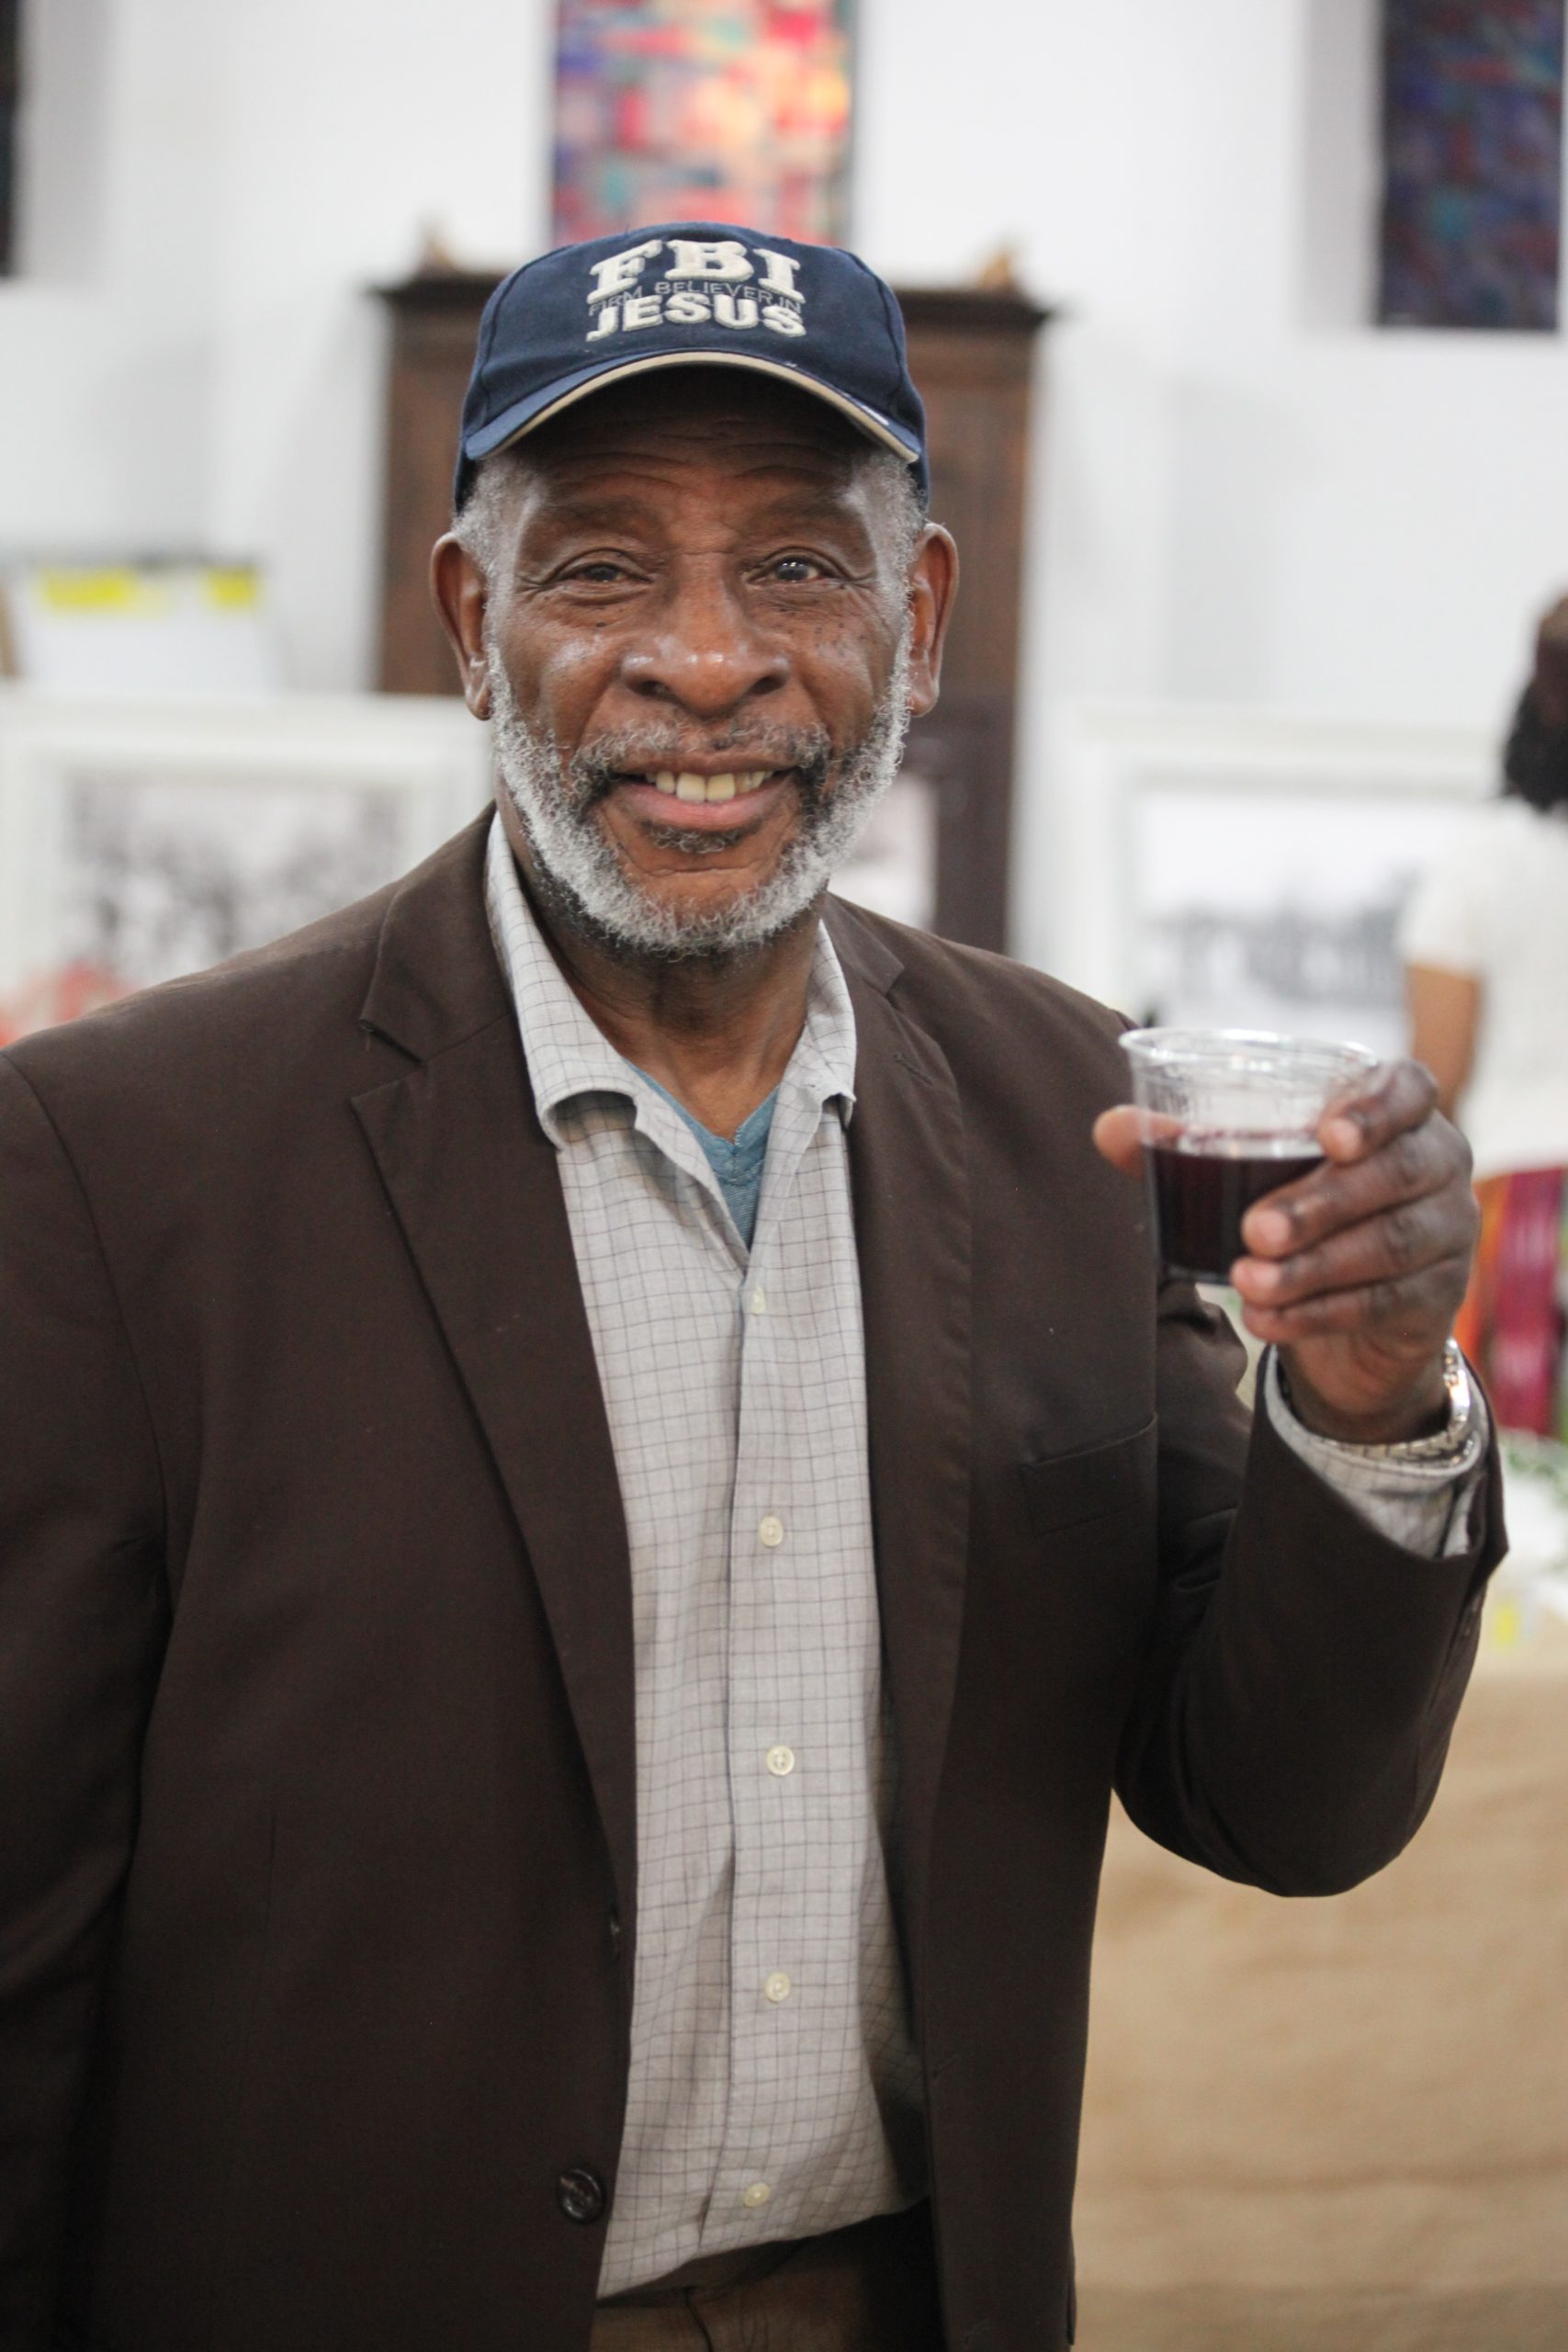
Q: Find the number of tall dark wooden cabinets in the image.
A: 1